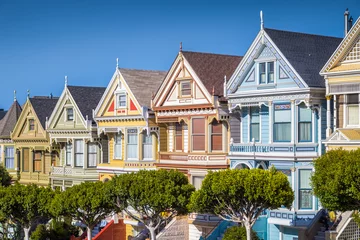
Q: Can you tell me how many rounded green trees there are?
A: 5